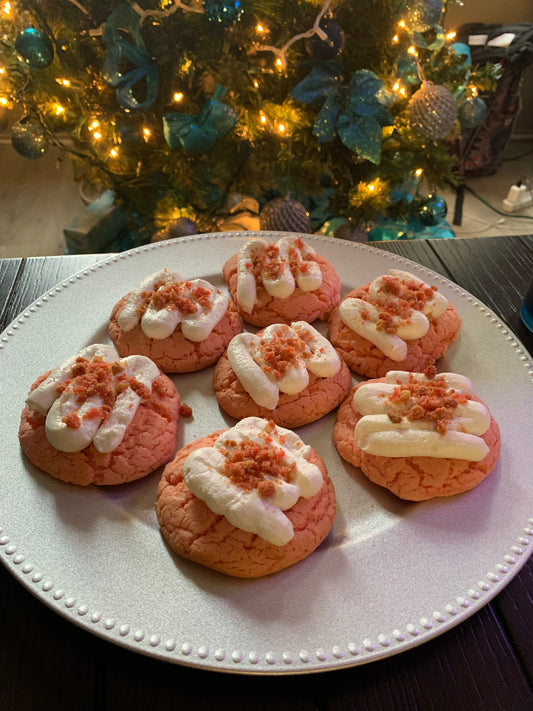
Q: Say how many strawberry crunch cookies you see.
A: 7